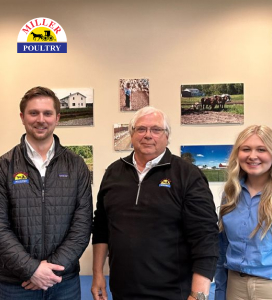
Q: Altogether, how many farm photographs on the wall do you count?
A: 6